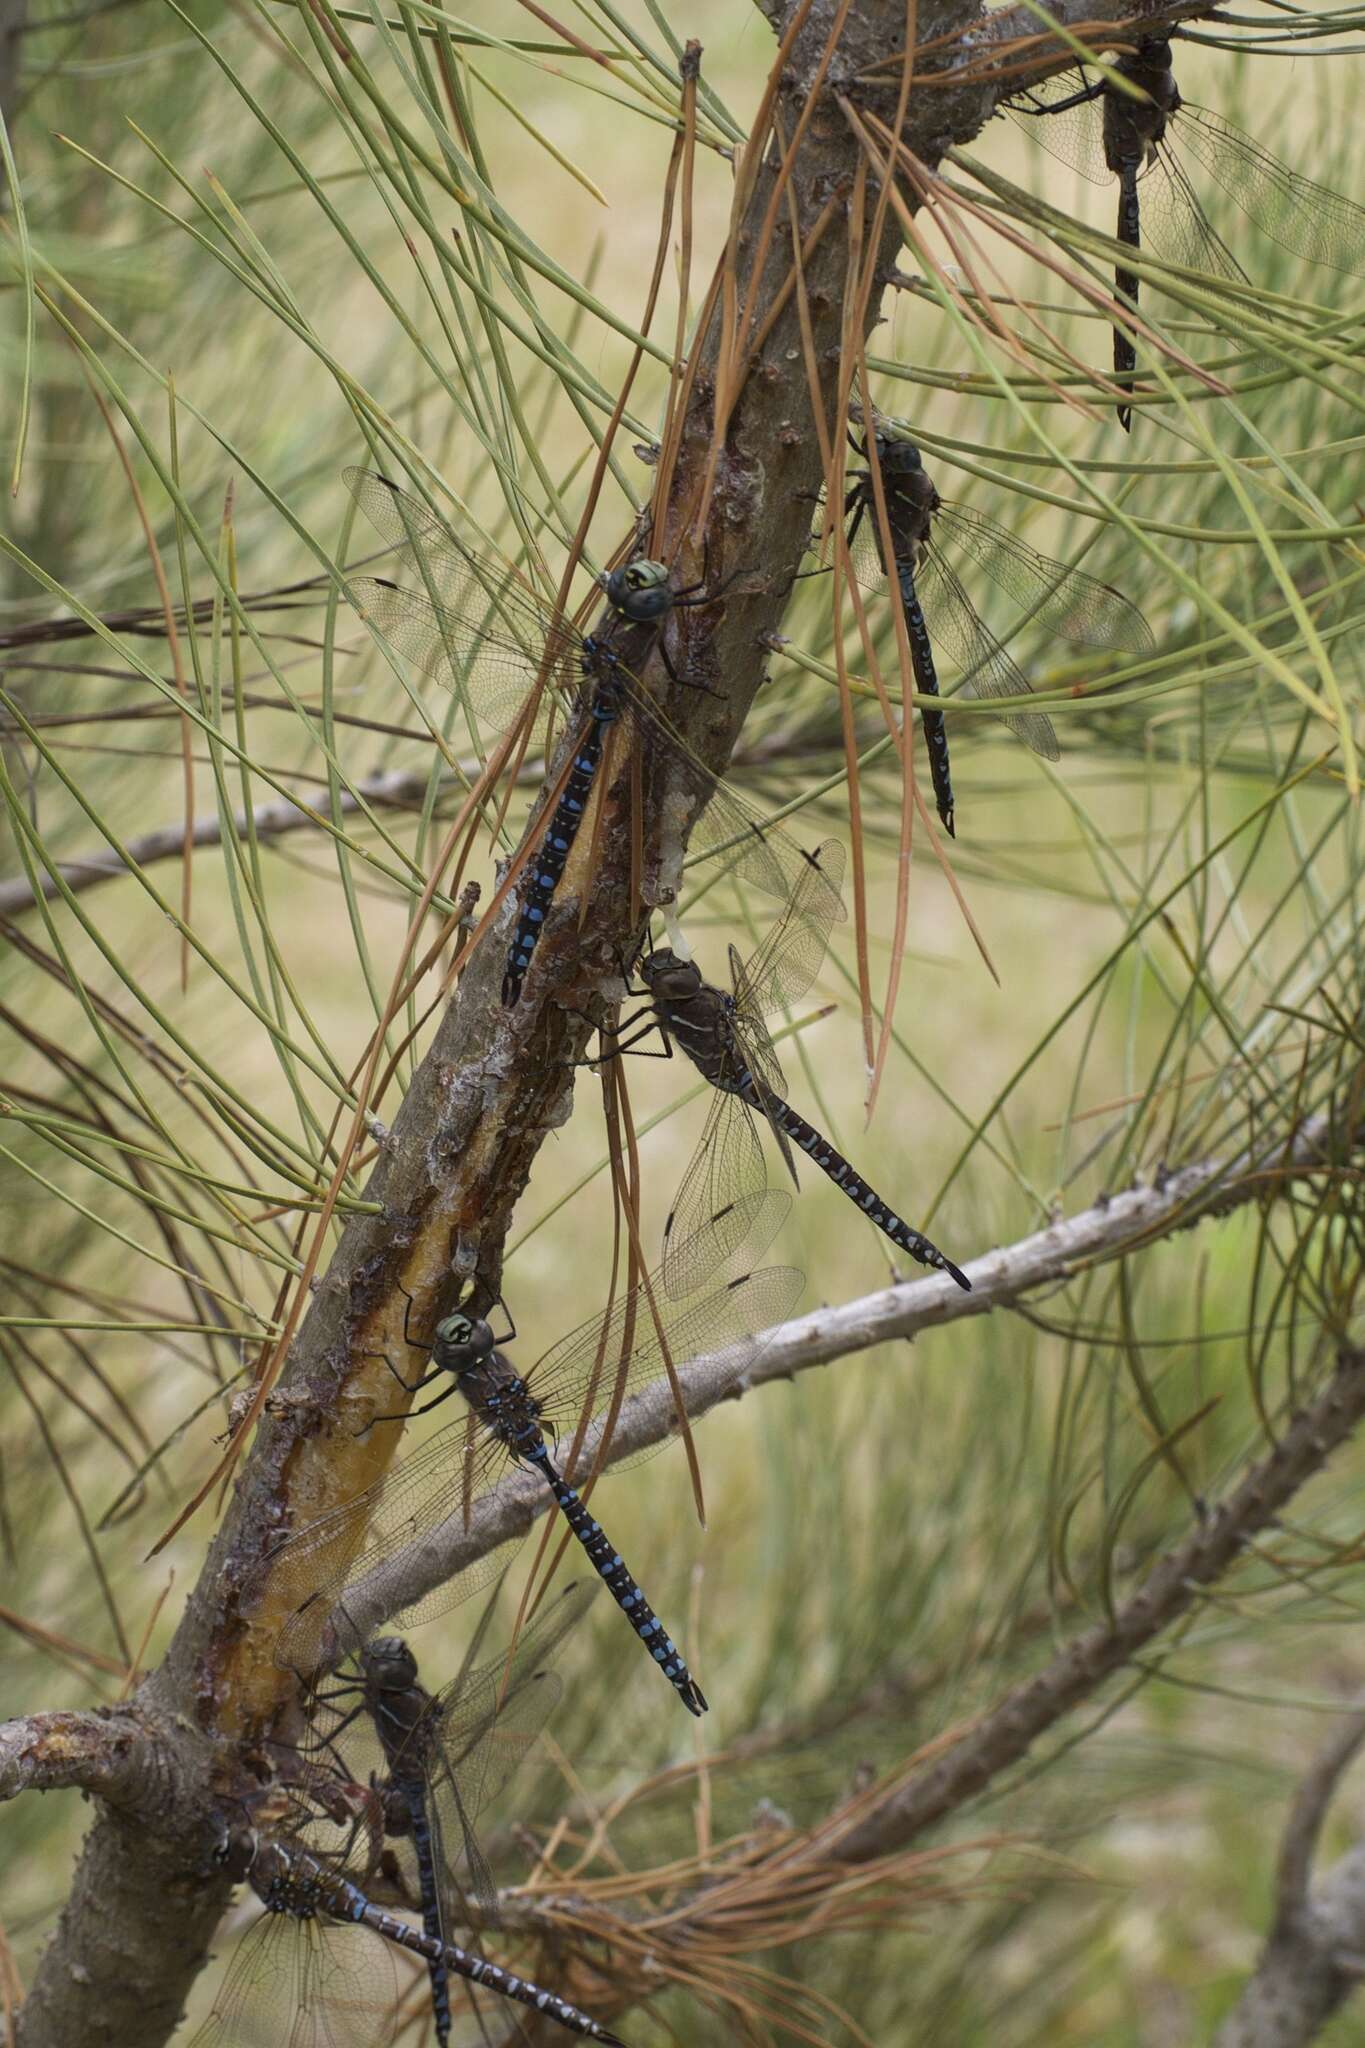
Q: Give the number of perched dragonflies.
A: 7